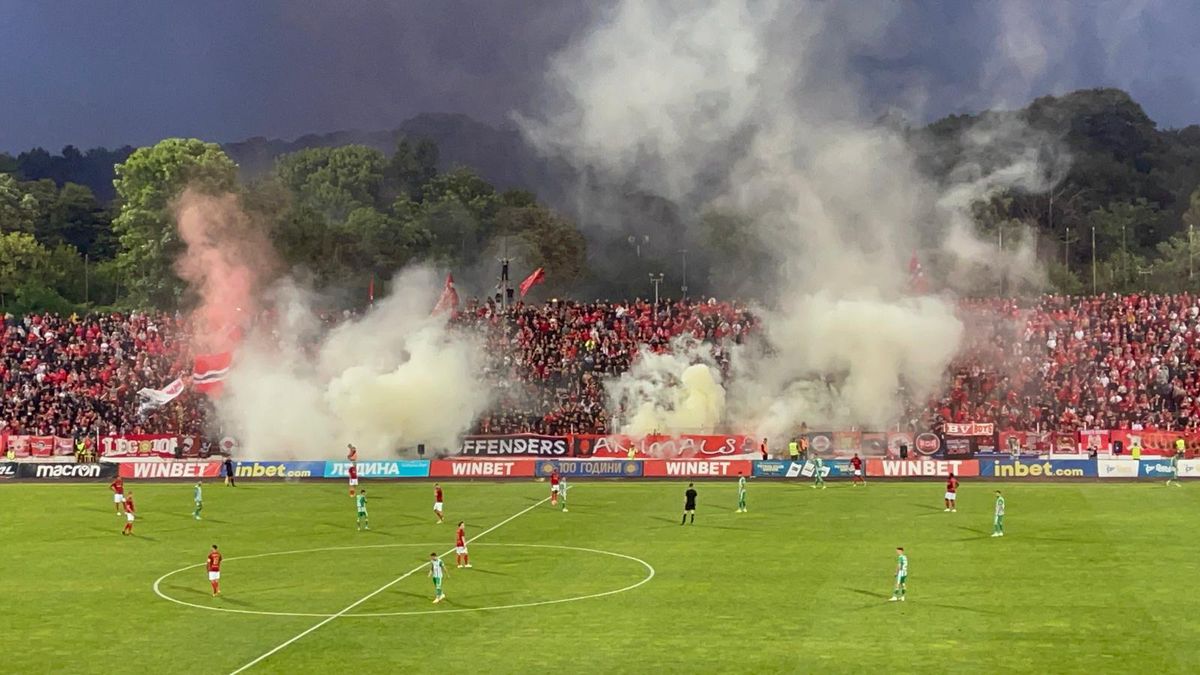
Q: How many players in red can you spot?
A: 9